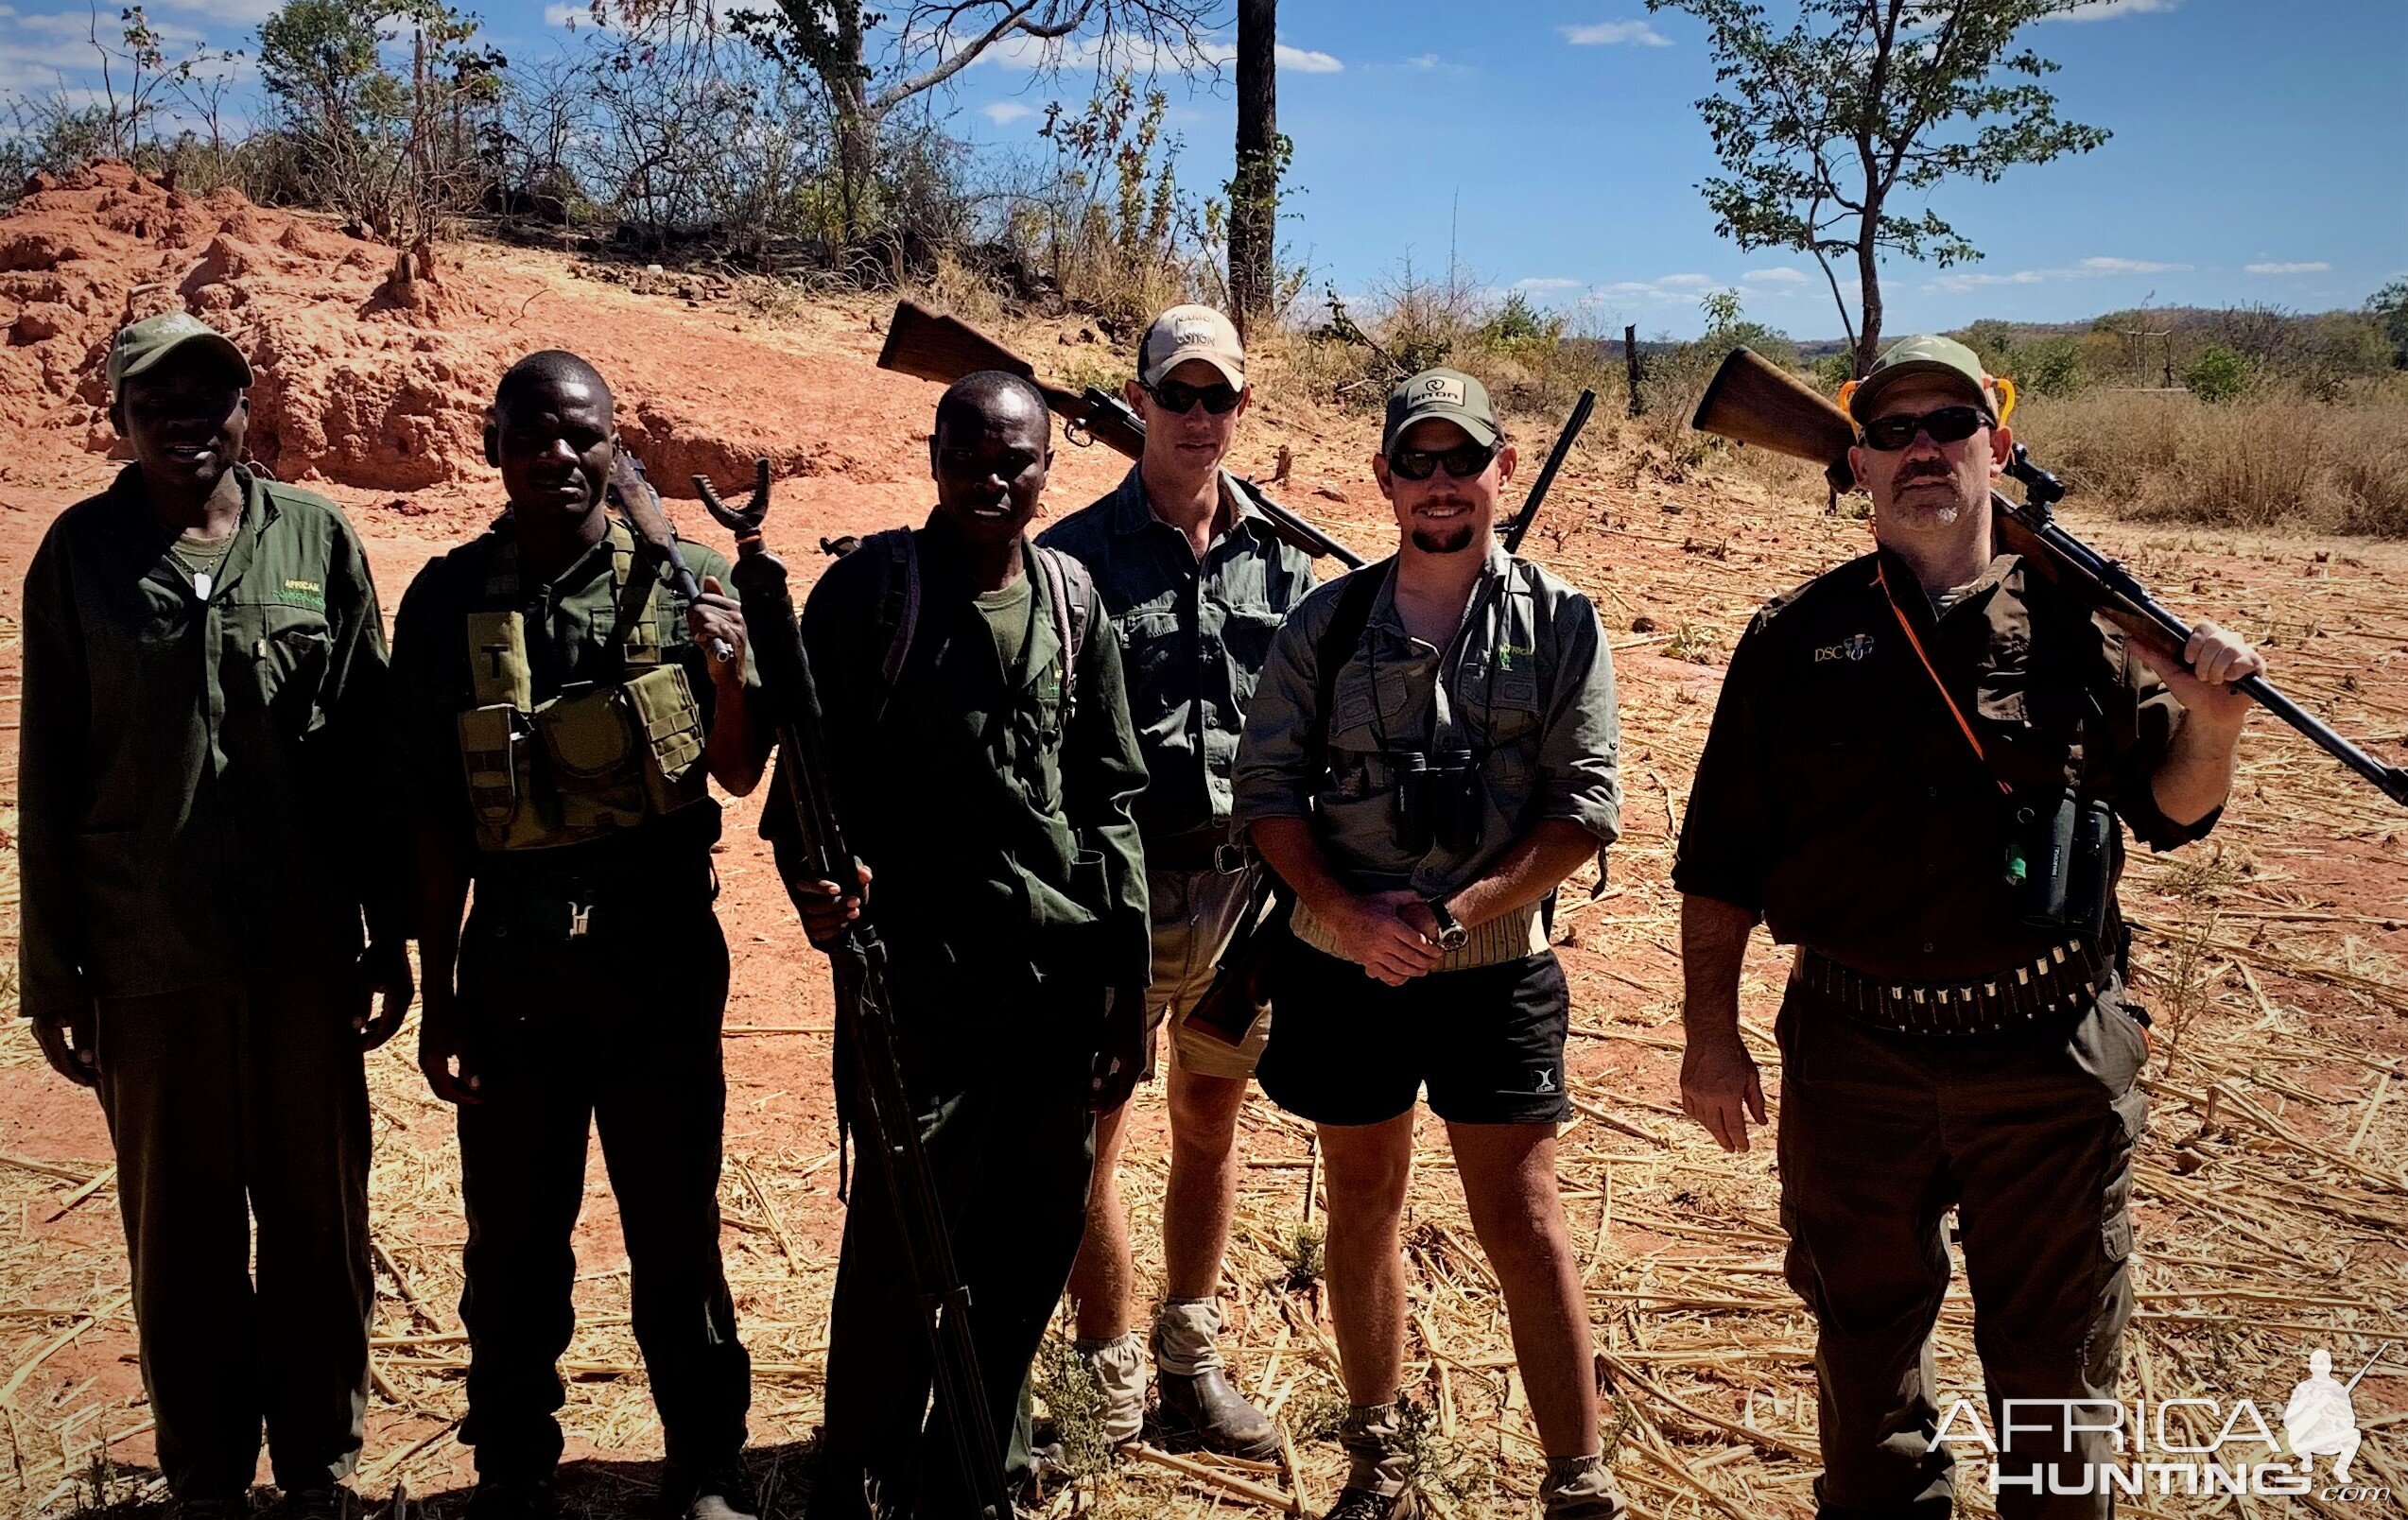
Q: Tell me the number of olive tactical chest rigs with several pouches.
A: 1